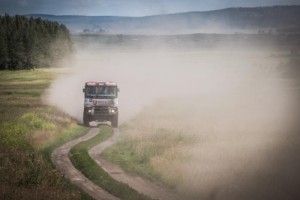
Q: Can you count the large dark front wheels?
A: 2